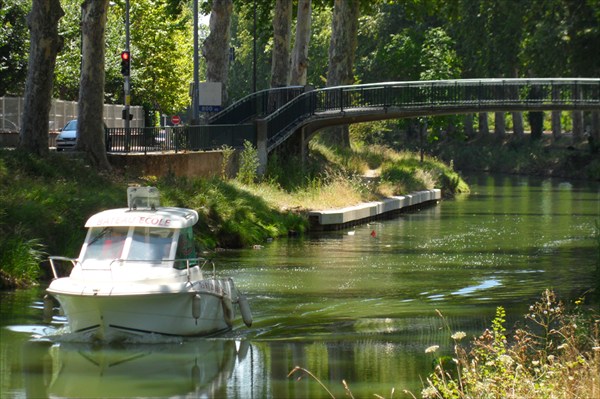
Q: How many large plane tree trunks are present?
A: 6